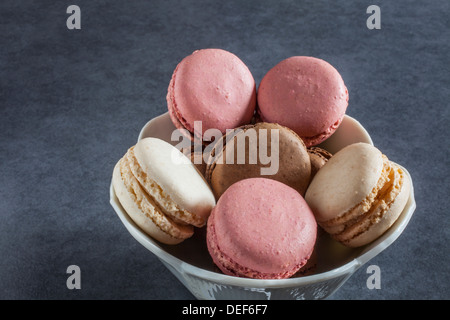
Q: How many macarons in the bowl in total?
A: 8